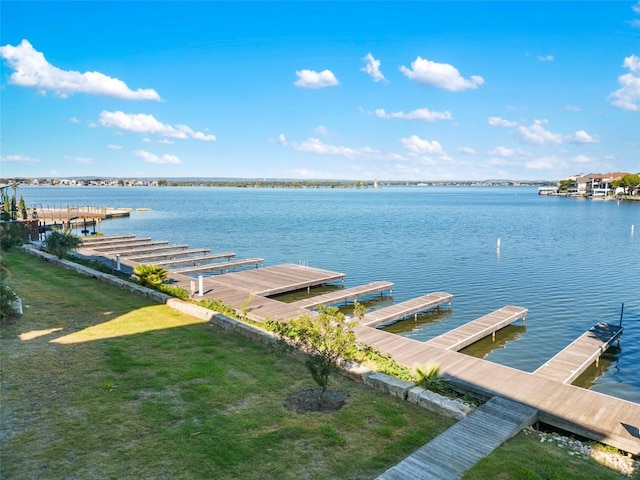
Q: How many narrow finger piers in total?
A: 11